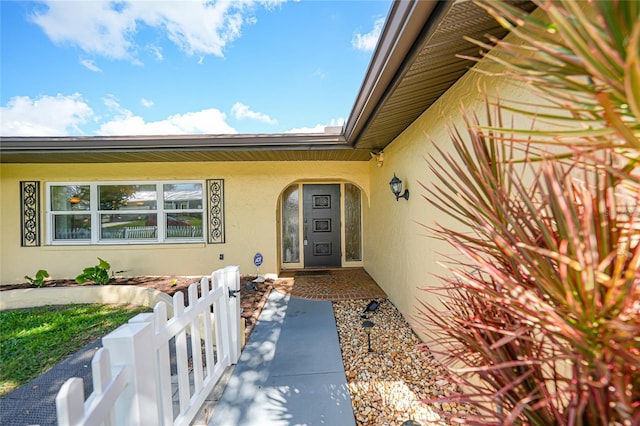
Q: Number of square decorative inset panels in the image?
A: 3